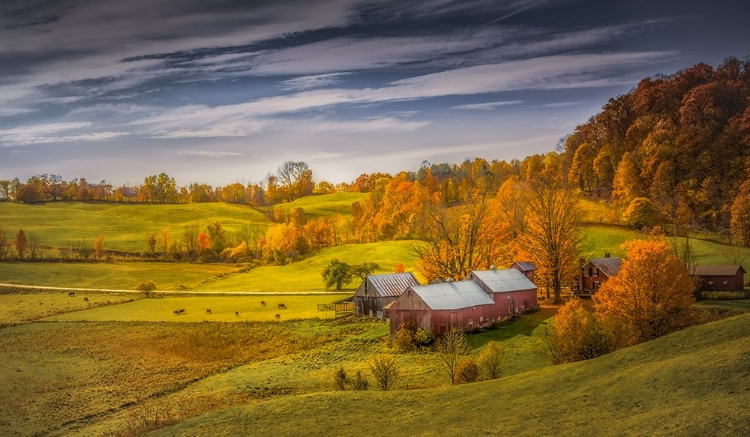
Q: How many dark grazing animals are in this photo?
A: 9